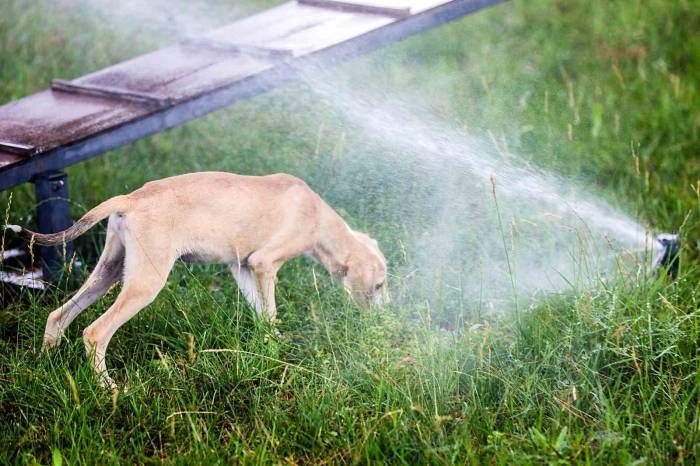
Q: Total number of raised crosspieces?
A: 4